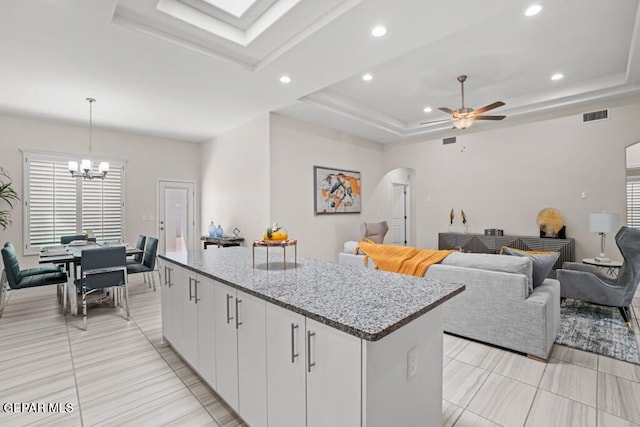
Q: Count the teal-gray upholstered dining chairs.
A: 6